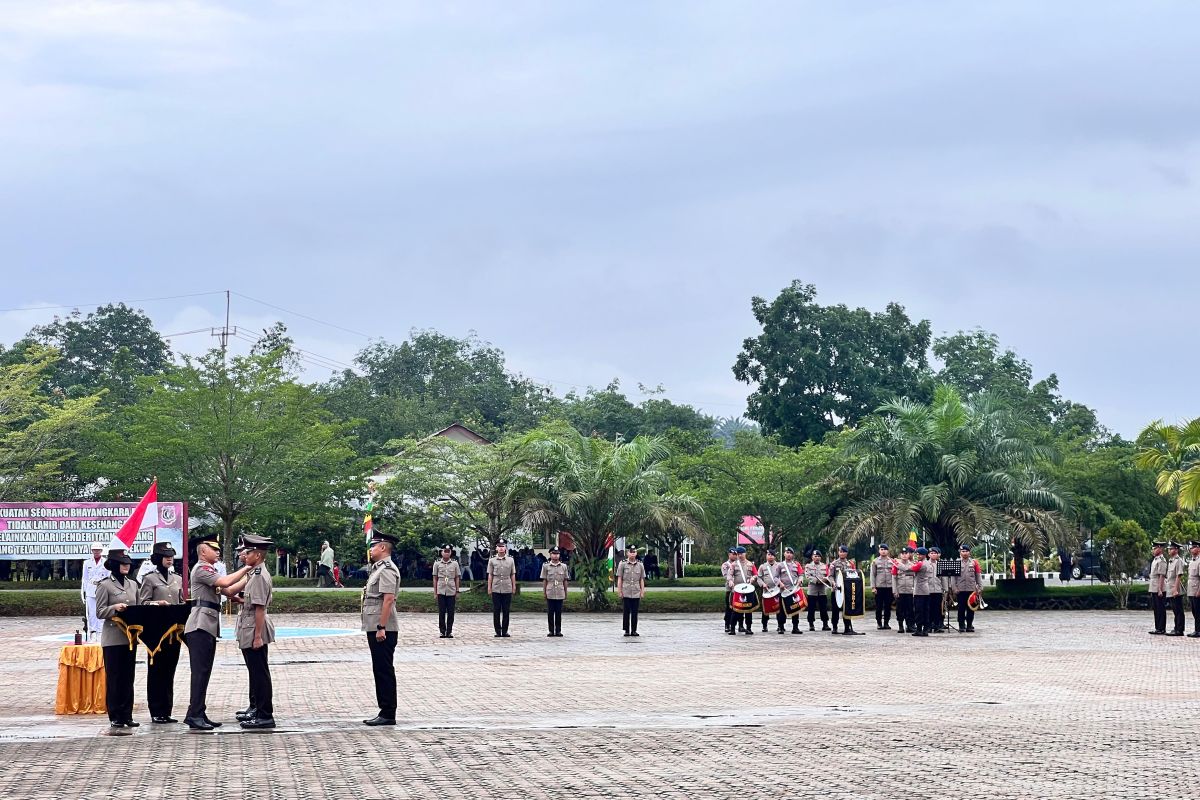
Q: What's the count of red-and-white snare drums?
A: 3